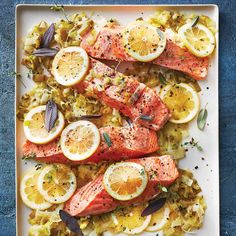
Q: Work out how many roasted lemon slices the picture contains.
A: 11